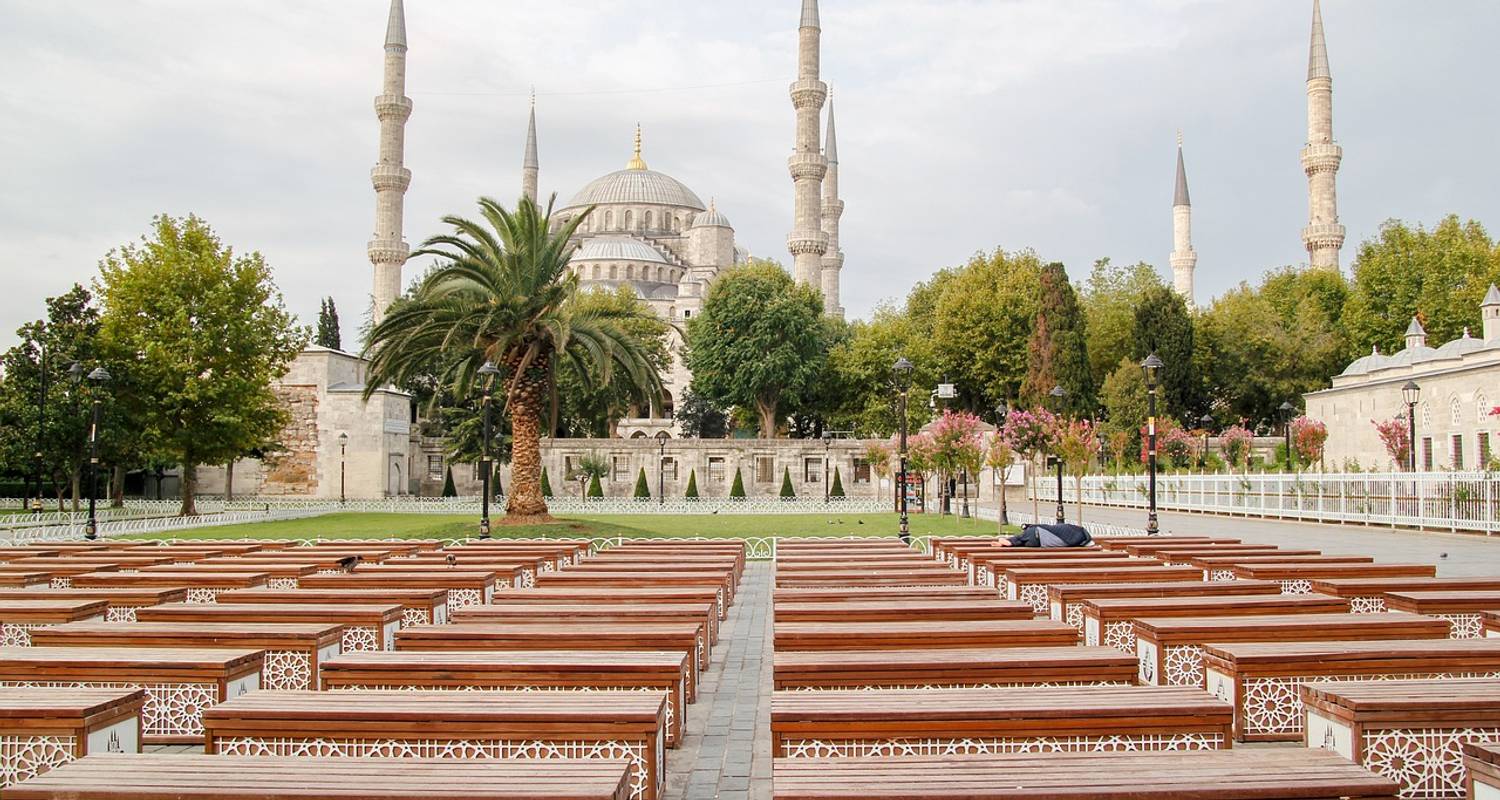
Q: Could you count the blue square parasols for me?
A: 0